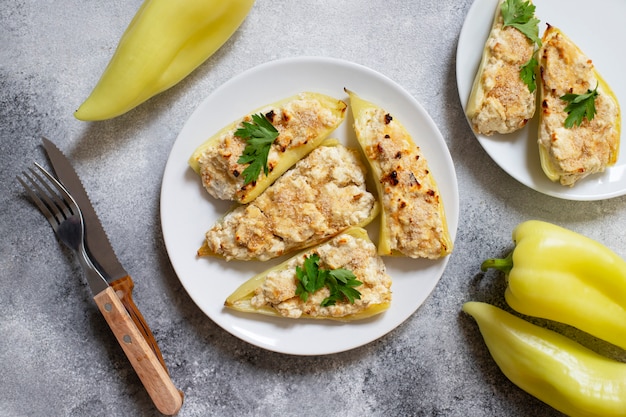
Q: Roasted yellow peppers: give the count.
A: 6